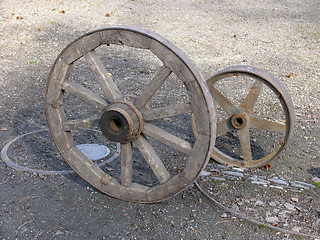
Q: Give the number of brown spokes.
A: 13